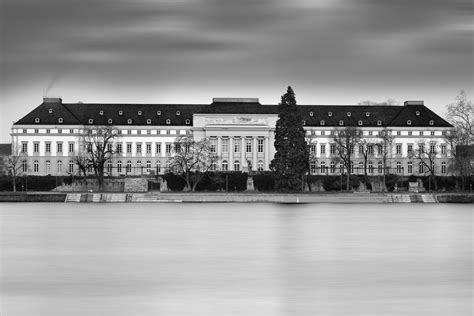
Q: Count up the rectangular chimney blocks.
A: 3